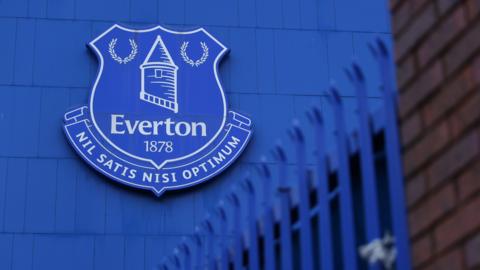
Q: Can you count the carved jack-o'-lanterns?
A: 0